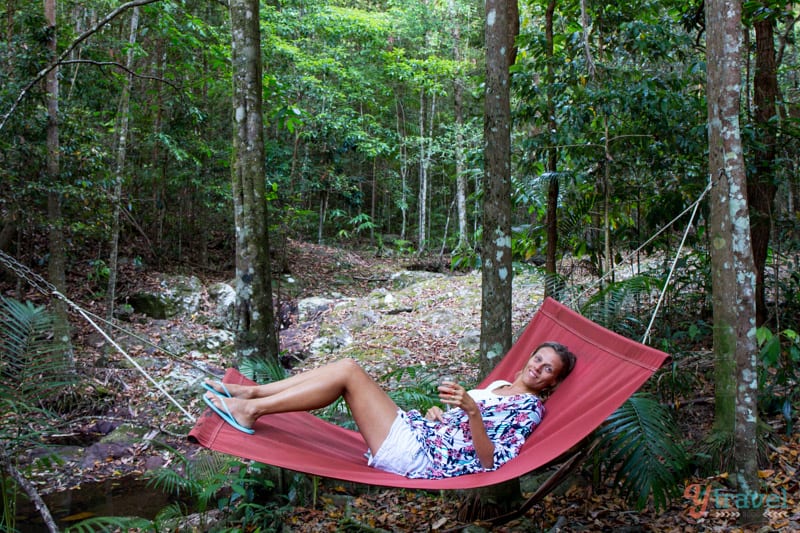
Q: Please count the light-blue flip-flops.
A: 2